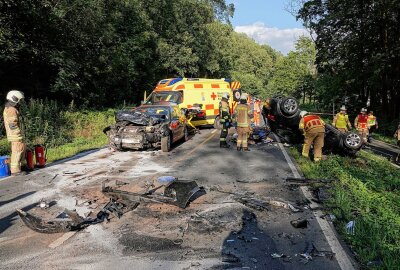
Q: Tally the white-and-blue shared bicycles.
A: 0